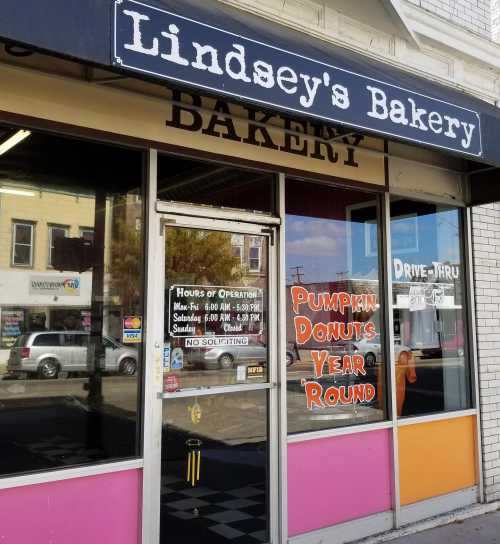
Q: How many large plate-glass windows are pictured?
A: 3